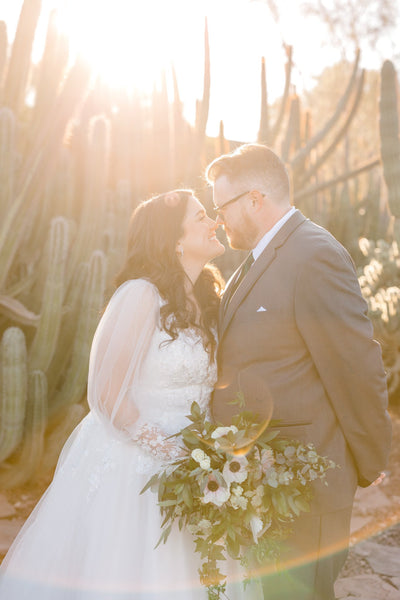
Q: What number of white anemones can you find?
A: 2